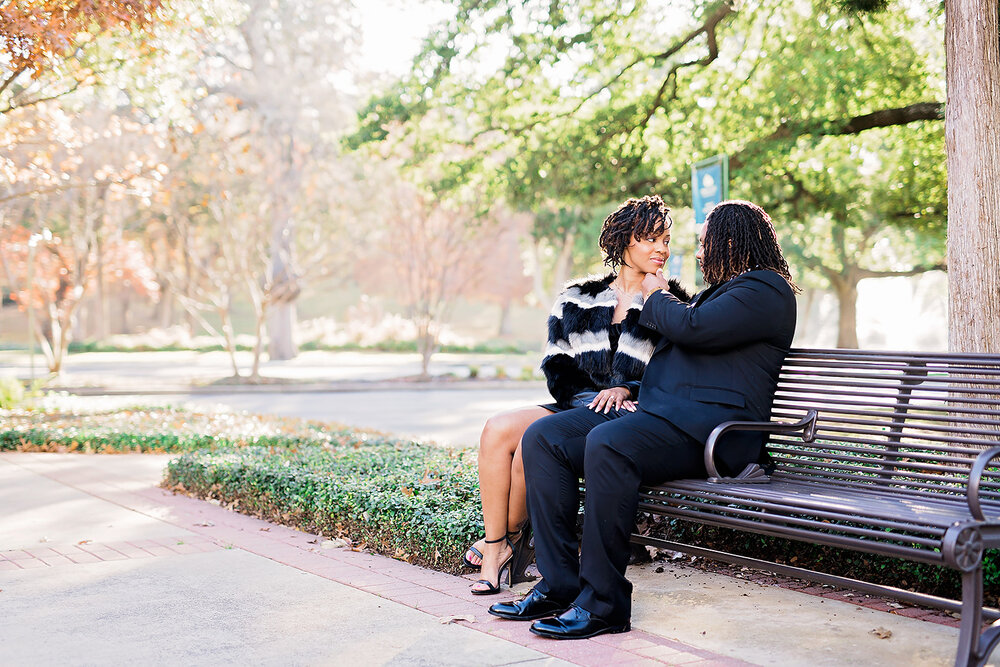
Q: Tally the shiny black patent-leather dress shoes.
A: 2